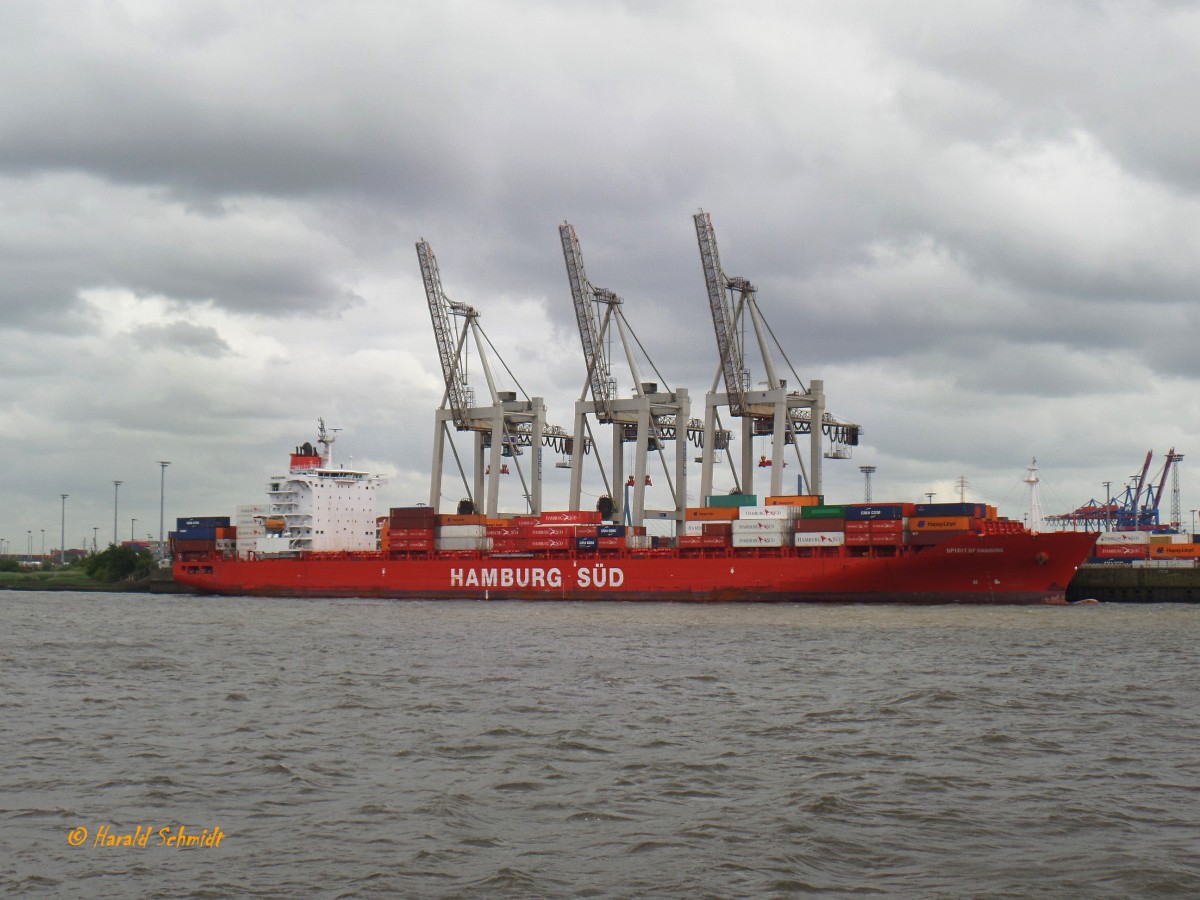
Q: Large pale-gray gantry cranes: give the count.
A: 3